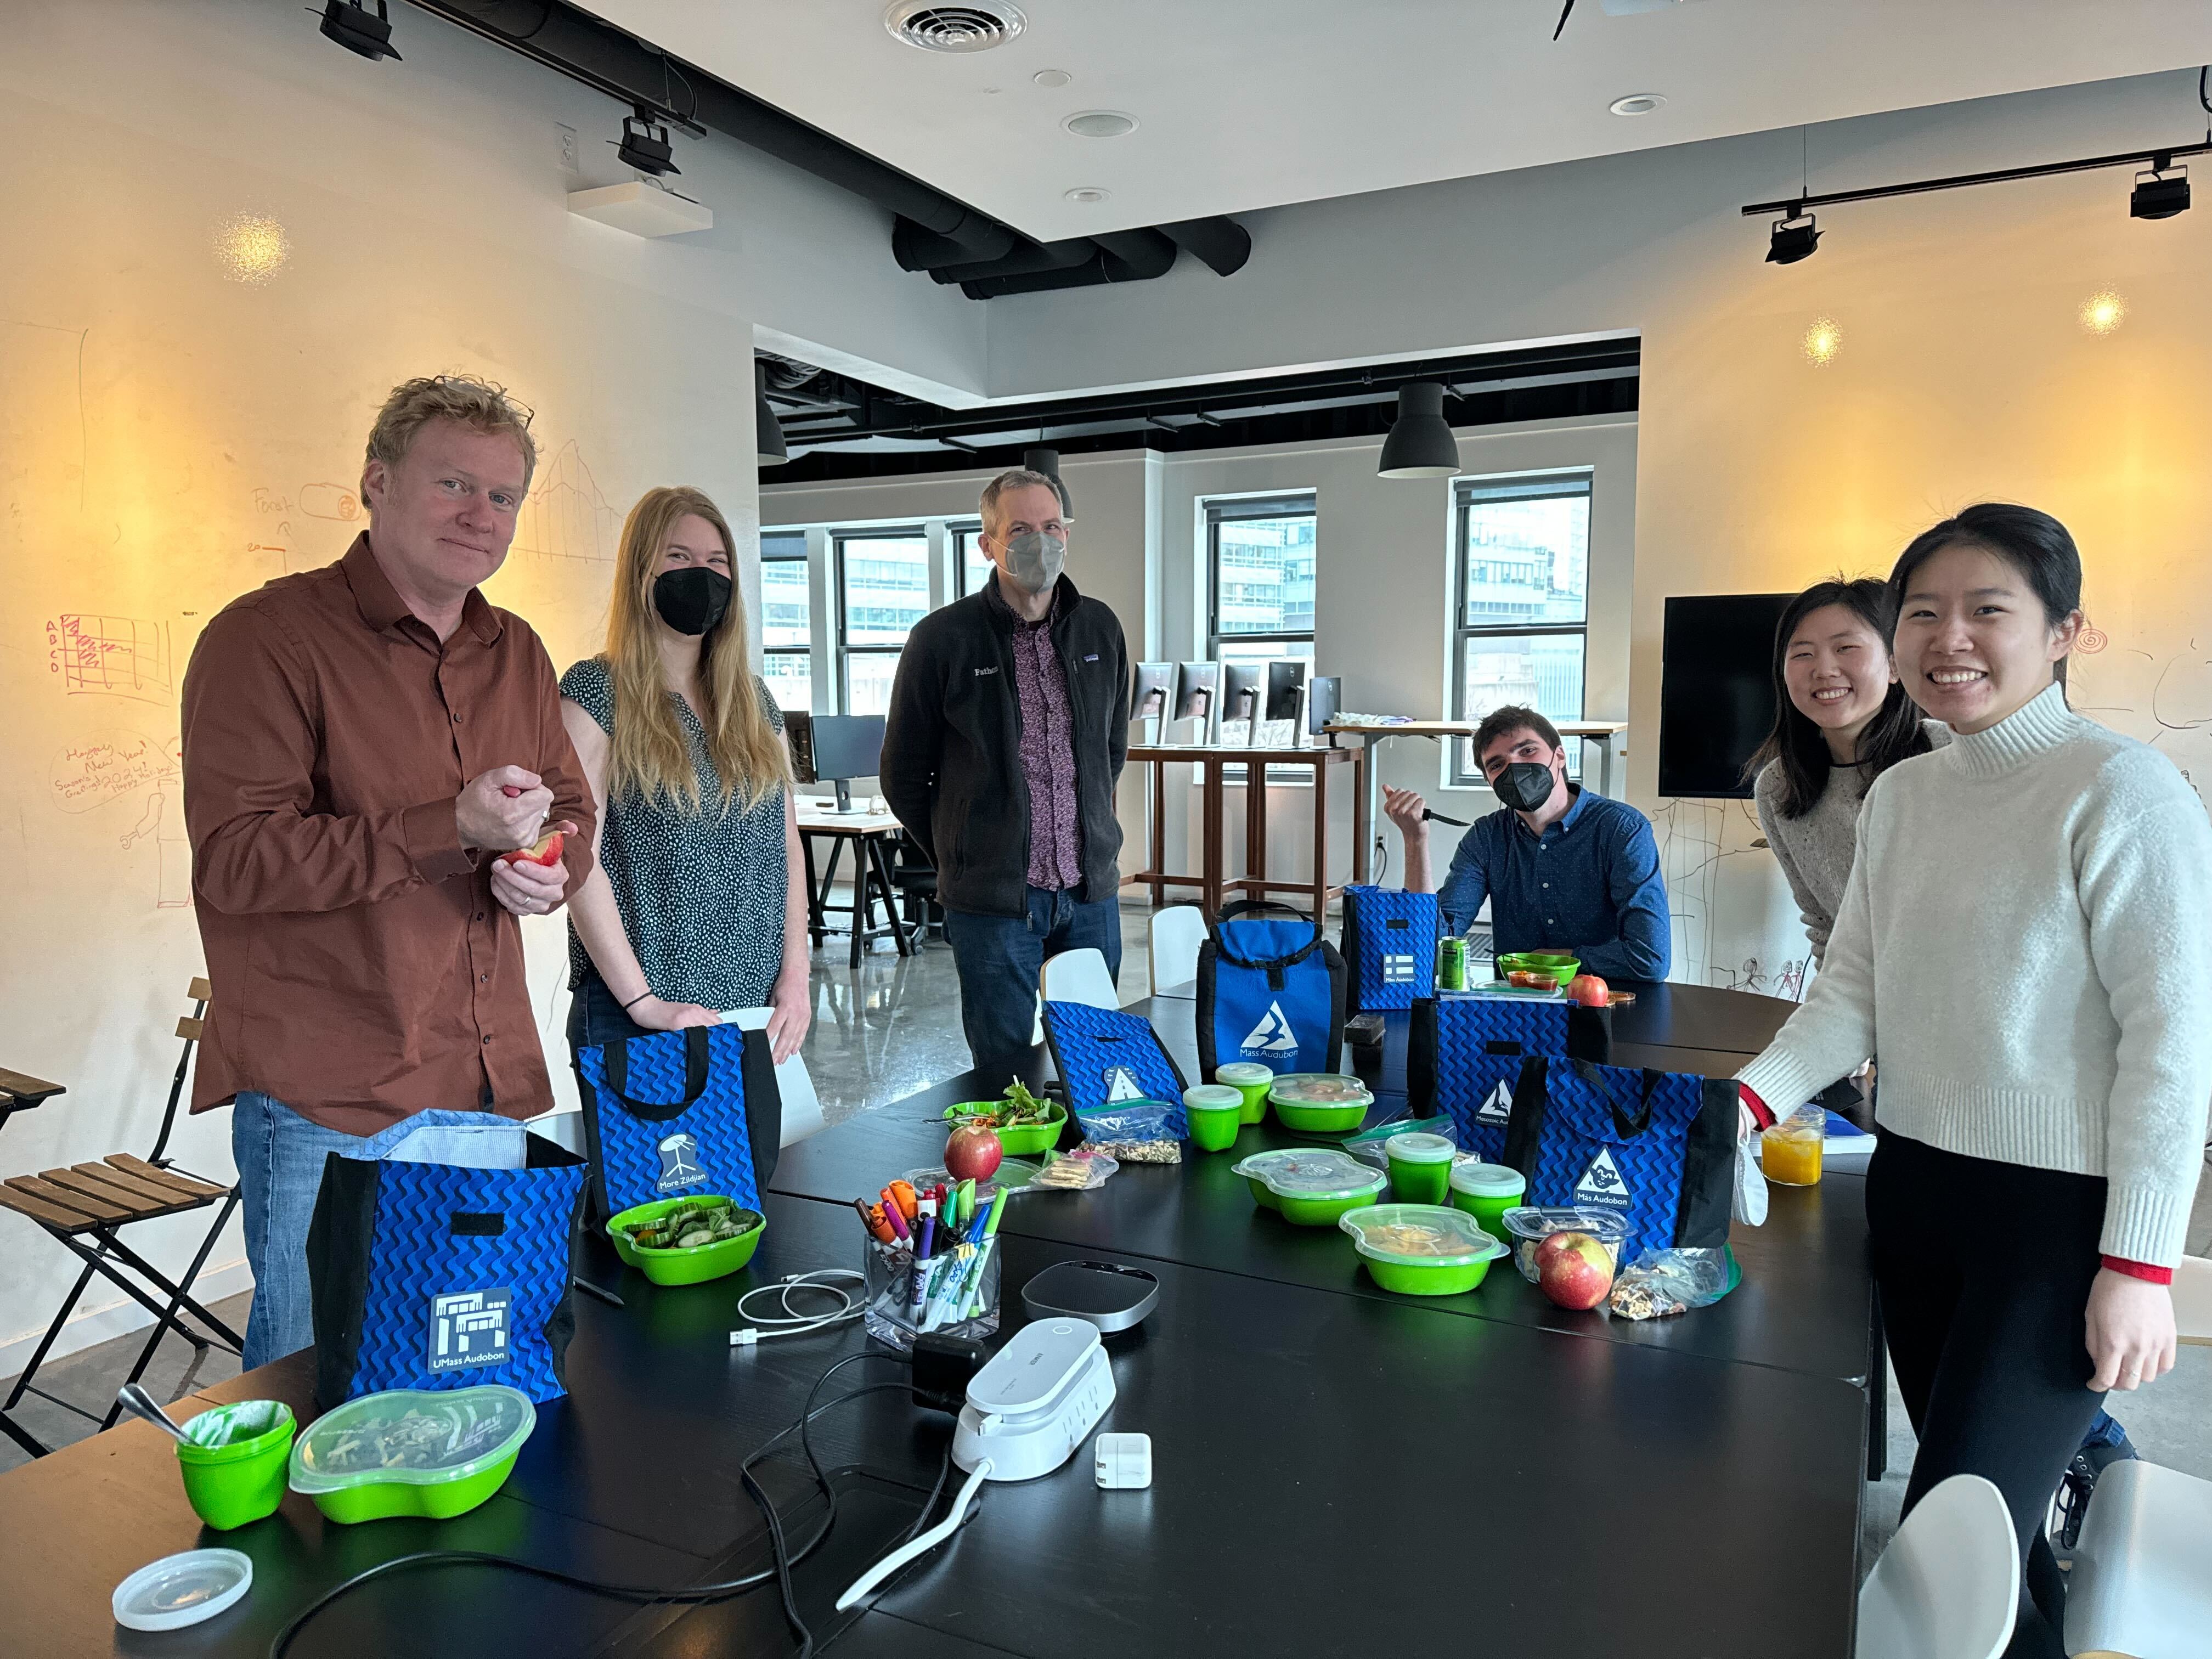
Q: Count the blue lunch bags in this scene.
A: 7